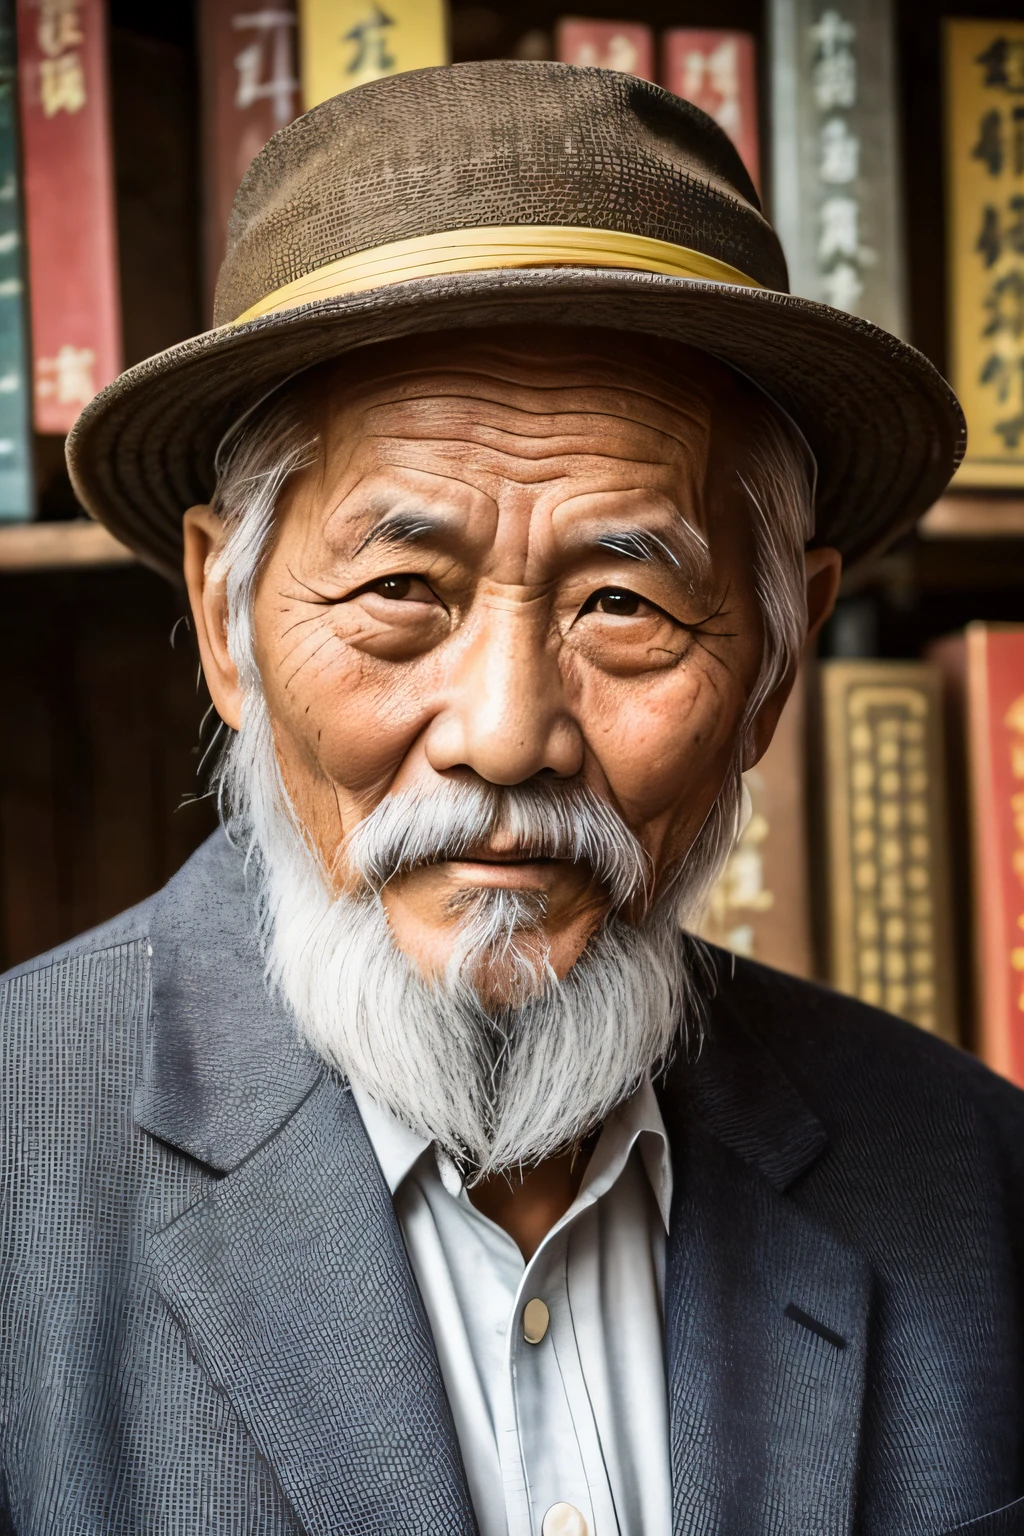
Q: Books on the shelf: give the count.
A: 11